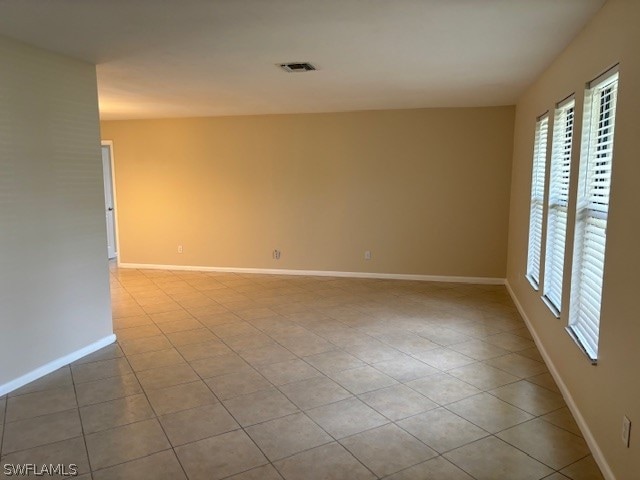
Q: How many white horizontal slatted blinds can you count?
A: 3